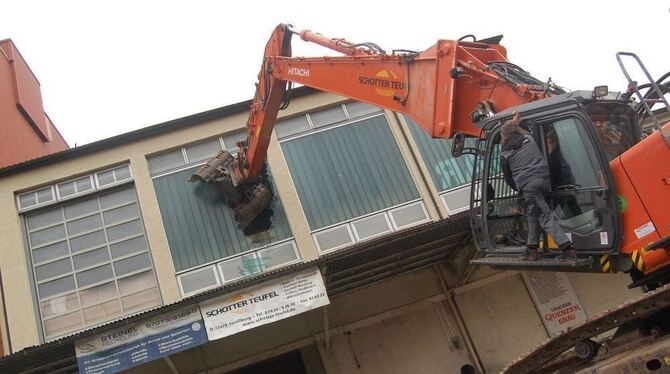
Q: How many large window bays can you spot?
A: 4